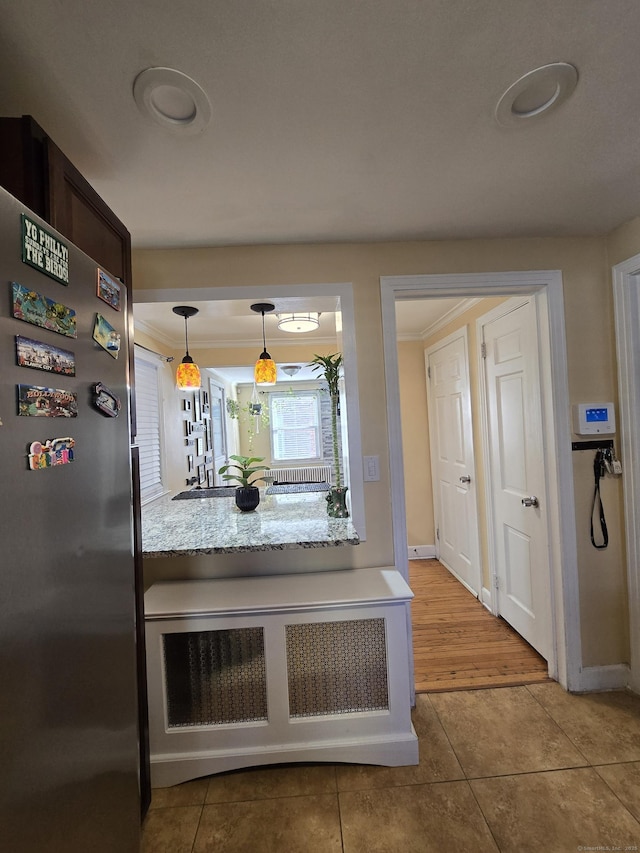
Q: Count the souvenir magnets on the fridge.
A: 8